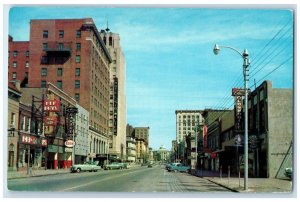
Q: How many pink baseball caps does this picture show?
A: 0